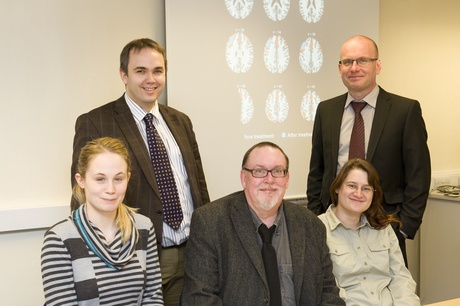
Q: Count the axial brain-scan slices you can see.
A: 9